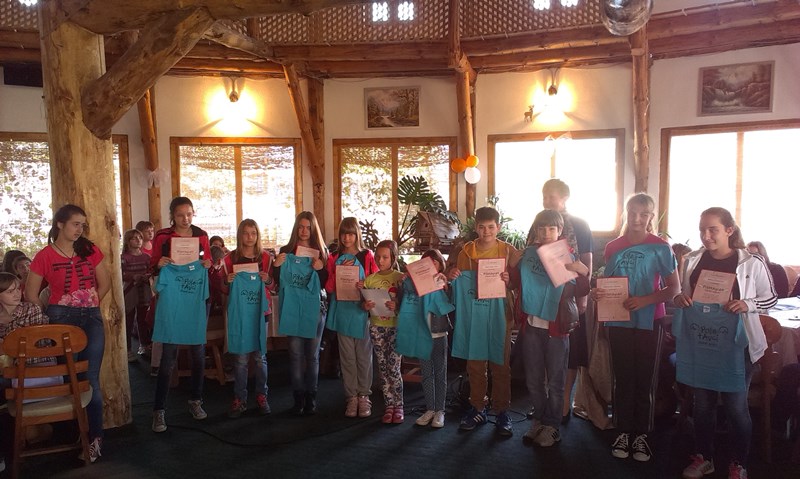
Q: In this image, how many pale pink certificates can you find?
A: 9